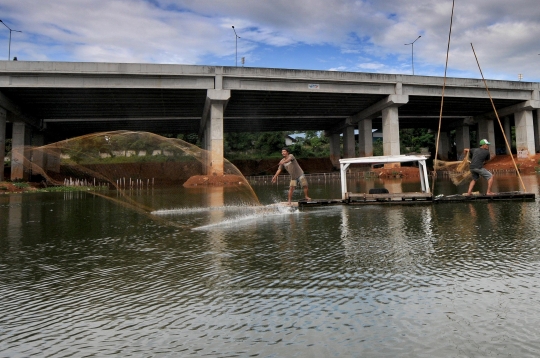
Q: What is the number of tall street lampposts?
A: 3